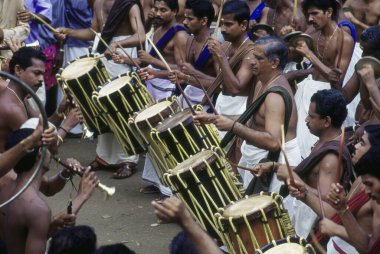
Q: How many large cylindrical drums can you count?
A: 7